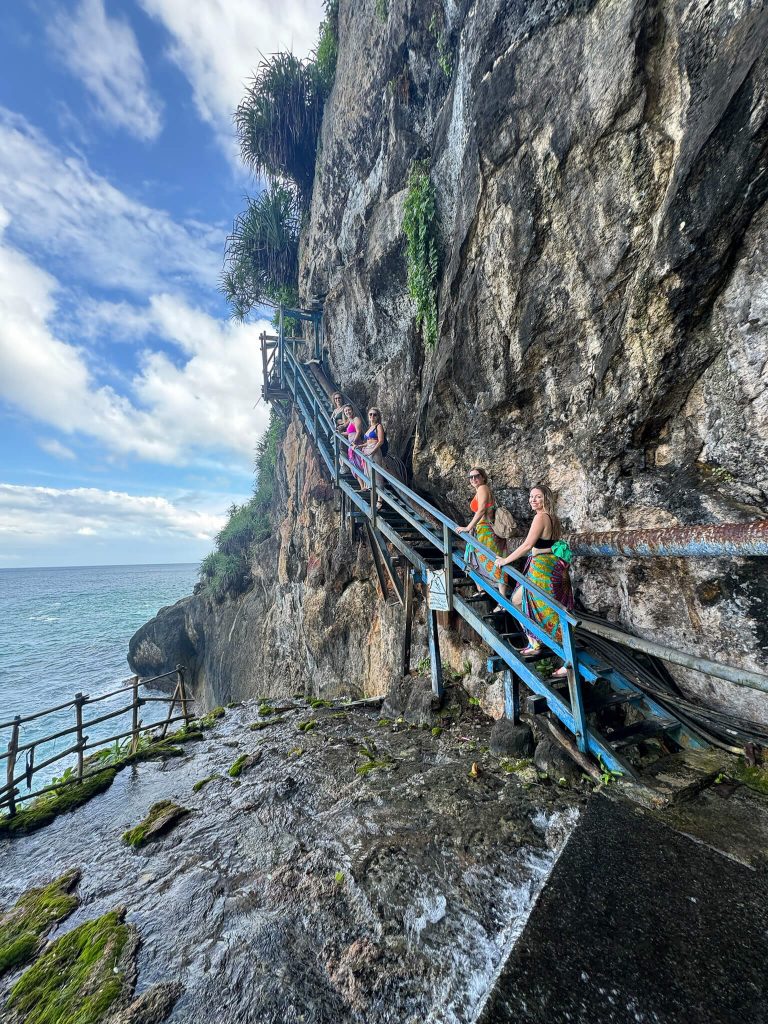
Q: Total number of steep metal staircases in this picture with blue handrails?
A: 1